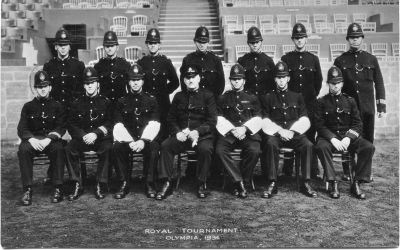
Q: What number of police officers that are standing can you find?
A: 7